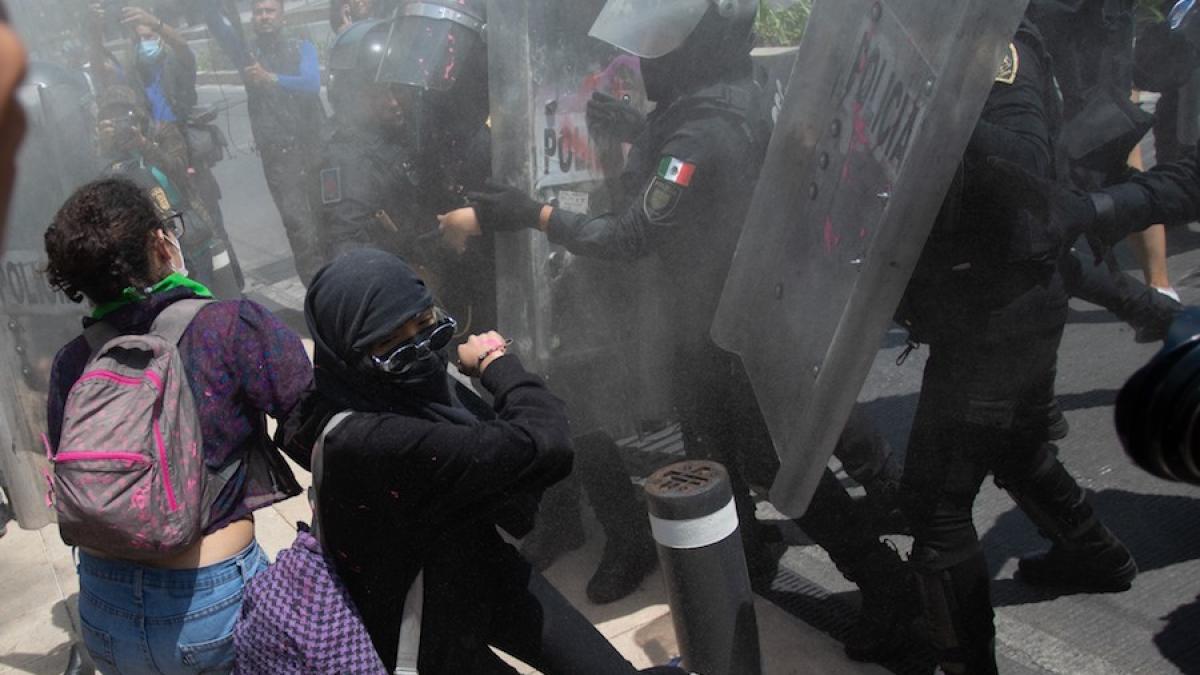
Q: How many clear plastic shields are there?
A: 3